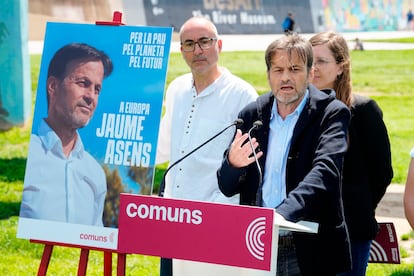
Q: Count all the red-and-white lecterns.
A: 1